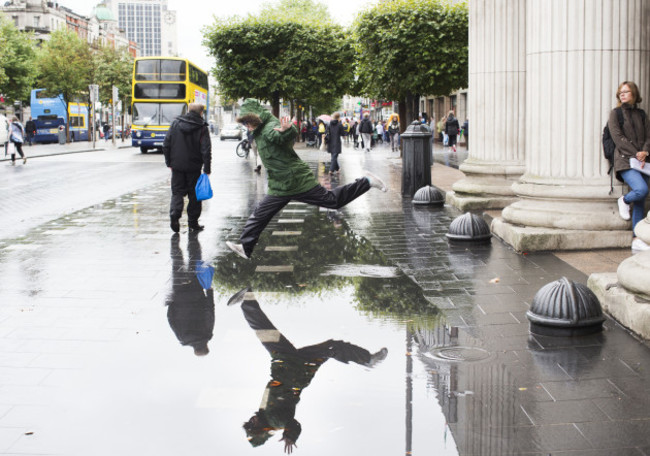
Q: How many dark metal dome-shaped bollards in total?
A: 3